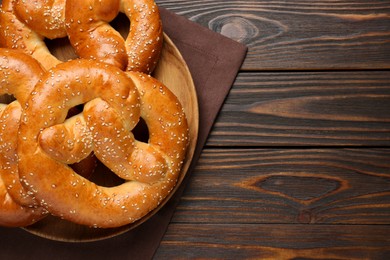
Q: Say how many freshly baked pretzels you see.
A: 3